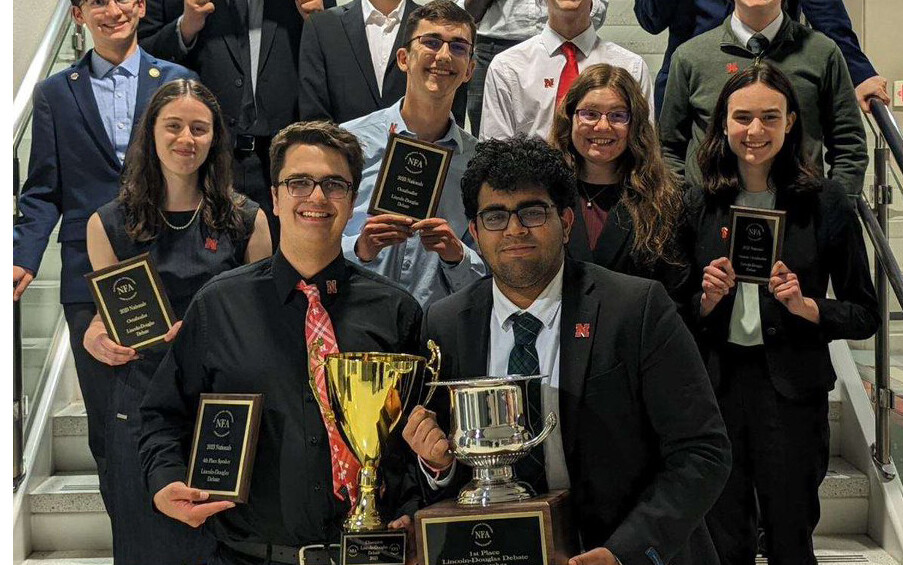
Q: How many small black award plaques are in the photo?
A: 4